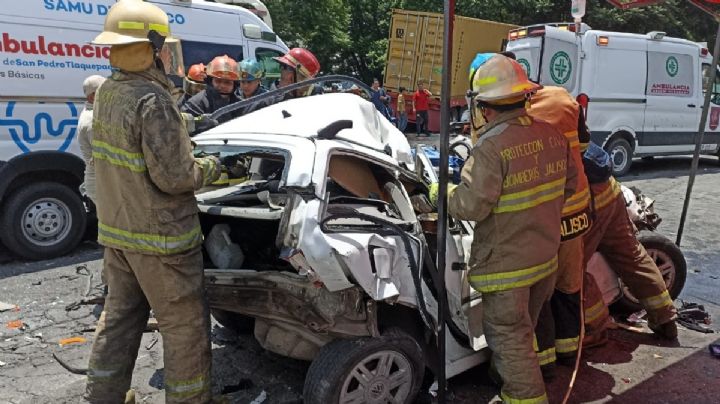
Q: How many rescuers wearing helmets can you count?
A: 7